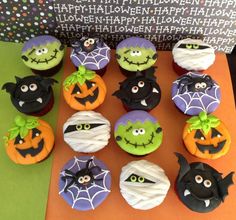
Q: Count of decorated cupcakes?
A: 15